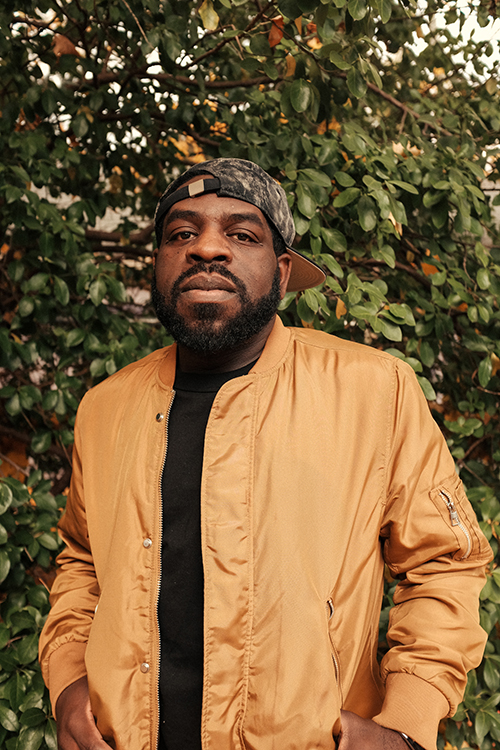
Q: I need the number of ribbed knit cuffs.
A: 2